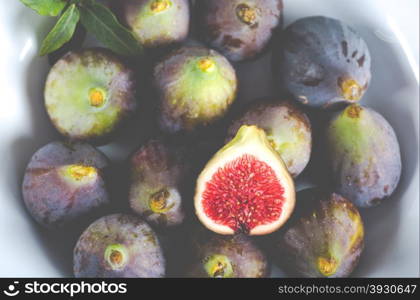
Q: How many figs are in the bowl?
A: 13